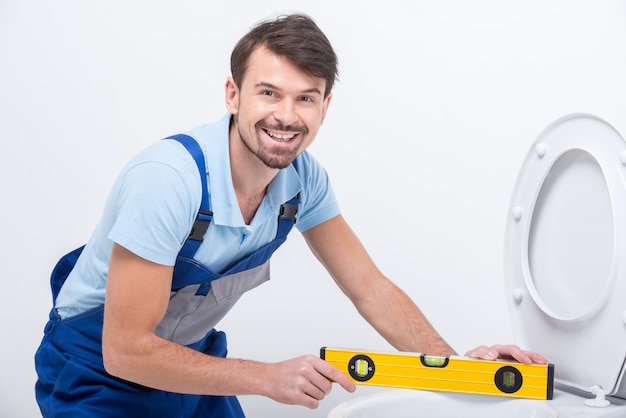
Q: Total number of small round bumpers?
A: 5